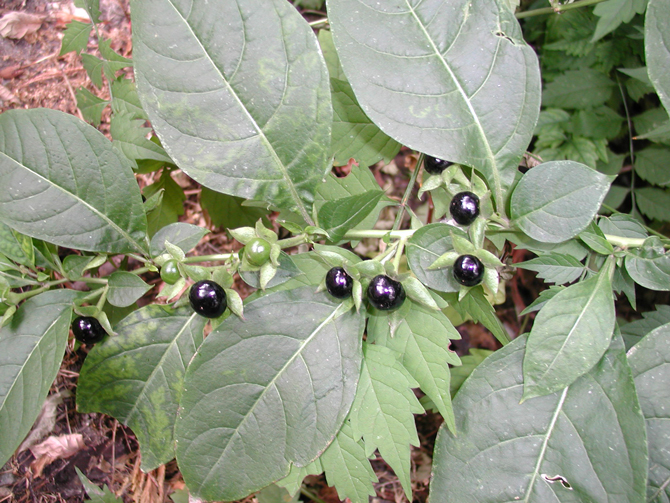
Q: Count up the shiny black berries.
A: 7